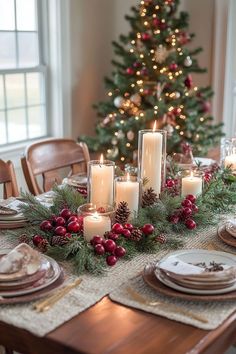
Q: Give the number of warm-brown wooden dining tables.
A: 1